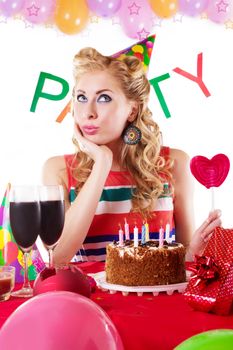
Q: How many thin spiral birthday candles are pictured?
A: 7